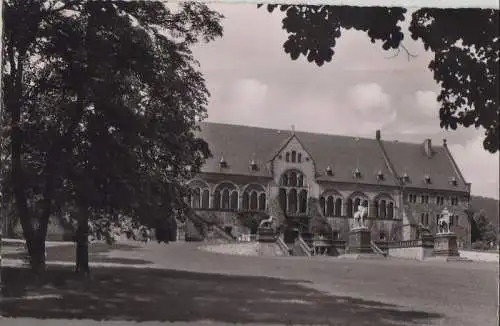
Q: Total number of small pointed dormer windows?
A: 8